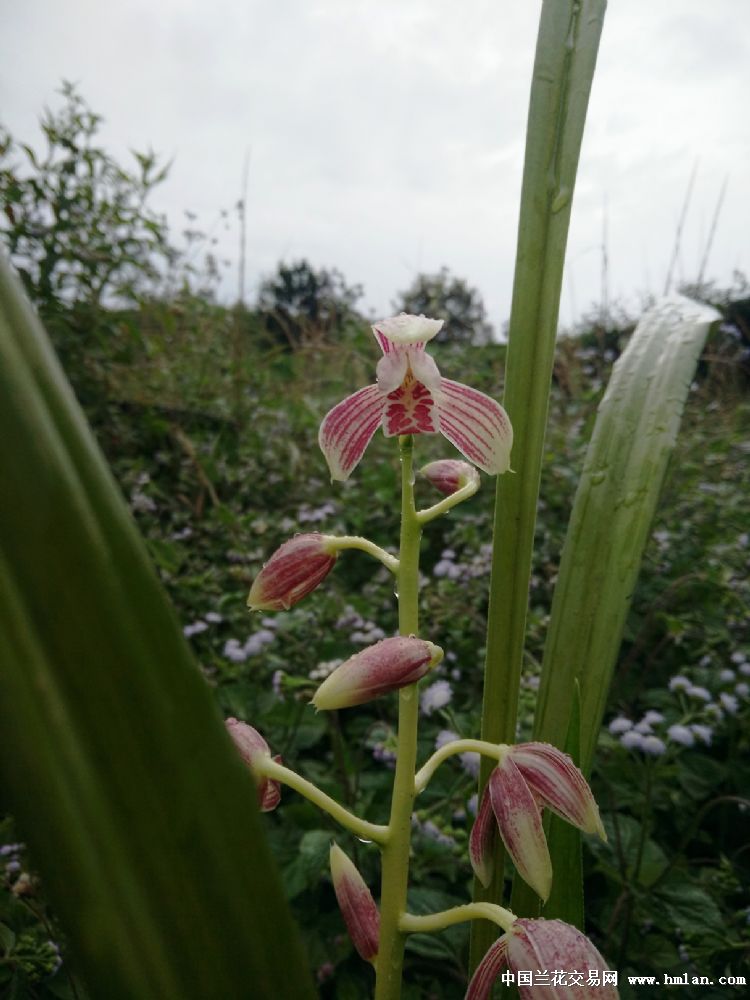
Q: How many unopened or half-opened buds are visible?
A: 7